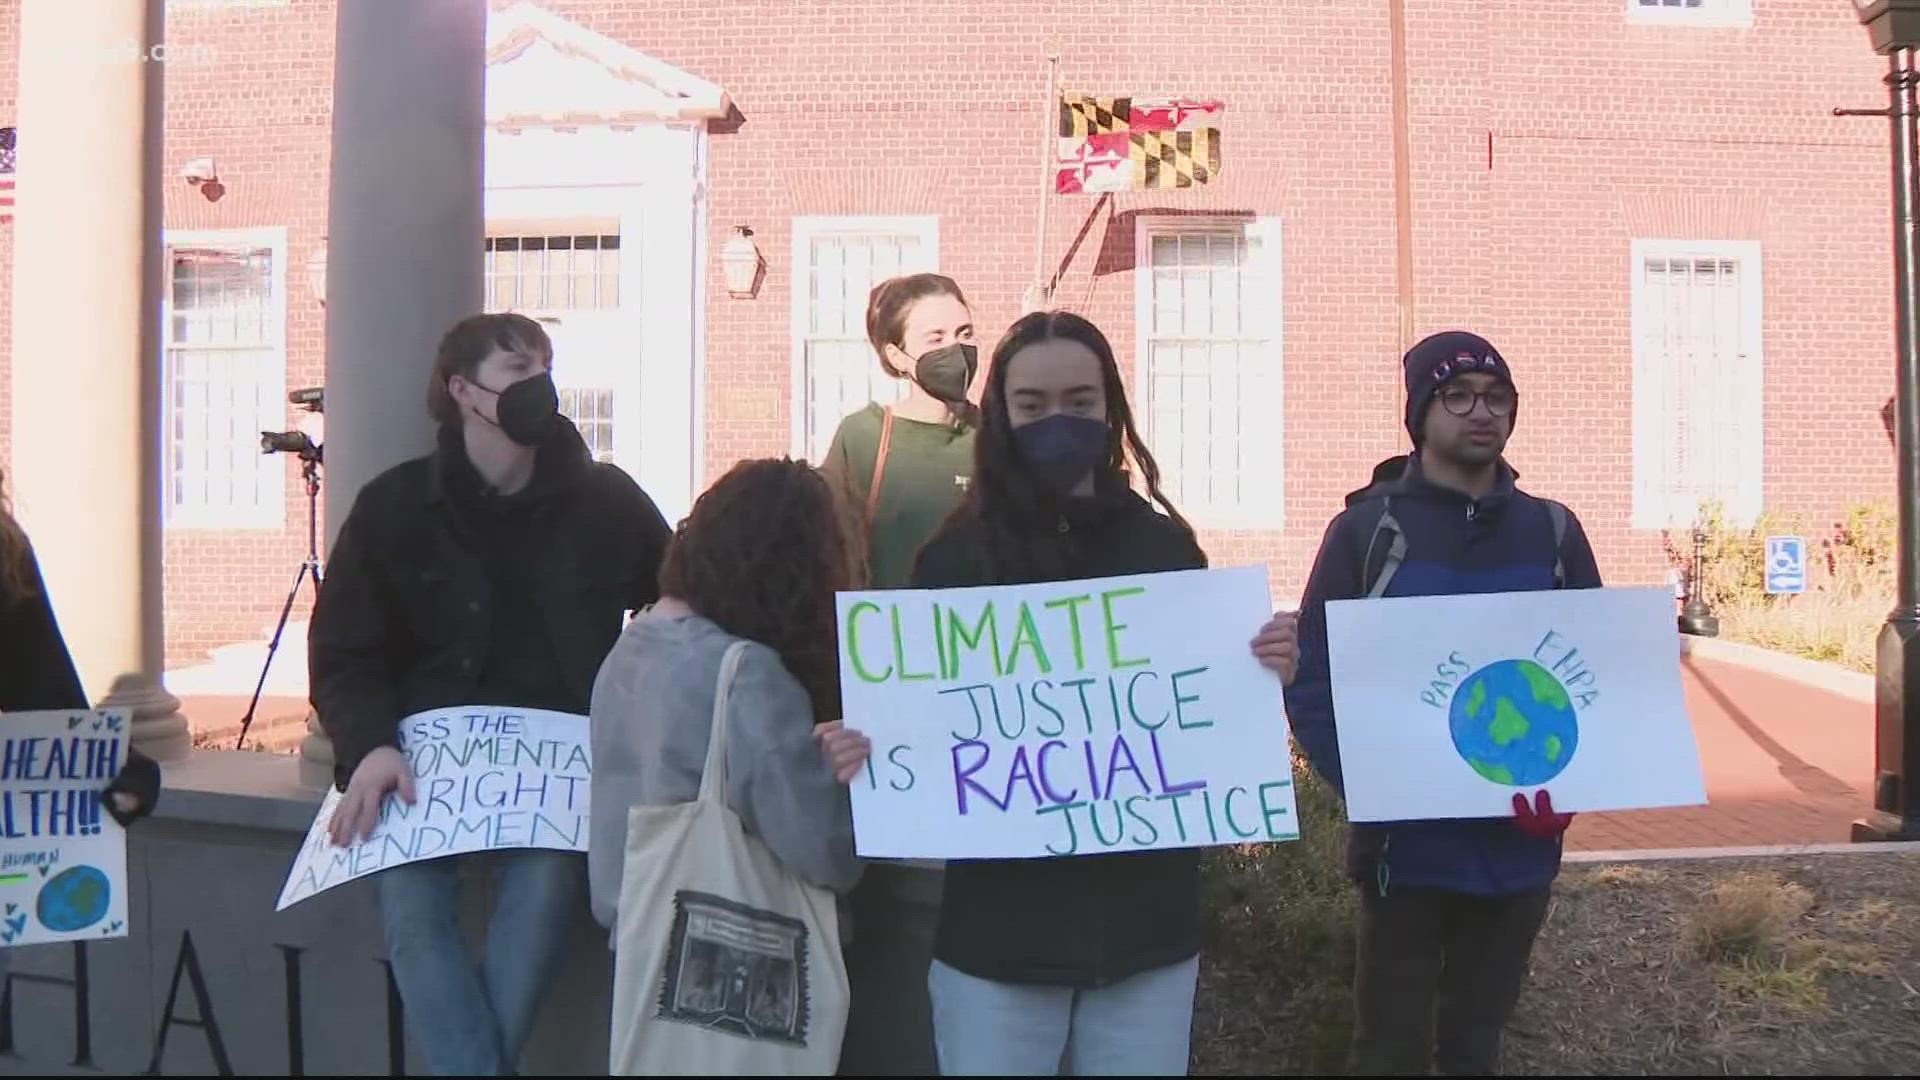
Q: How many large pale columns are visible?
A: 2